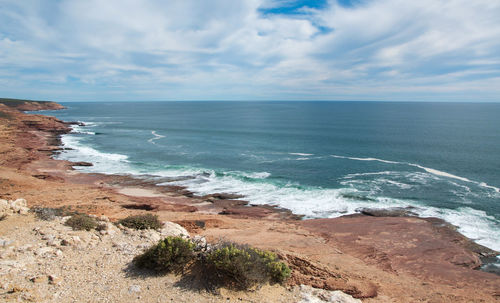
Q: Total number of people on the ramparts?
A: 0